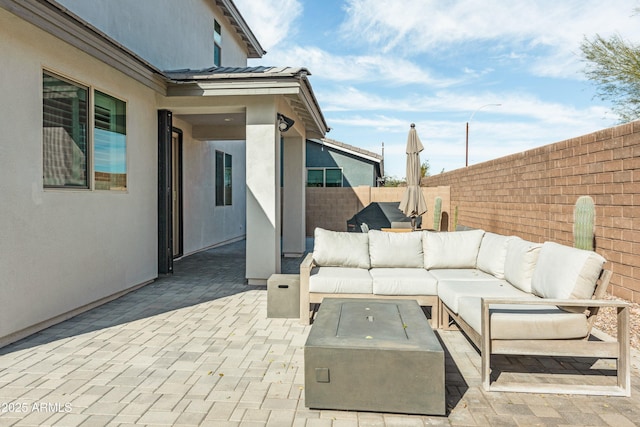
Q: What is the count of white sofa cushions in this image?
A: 11